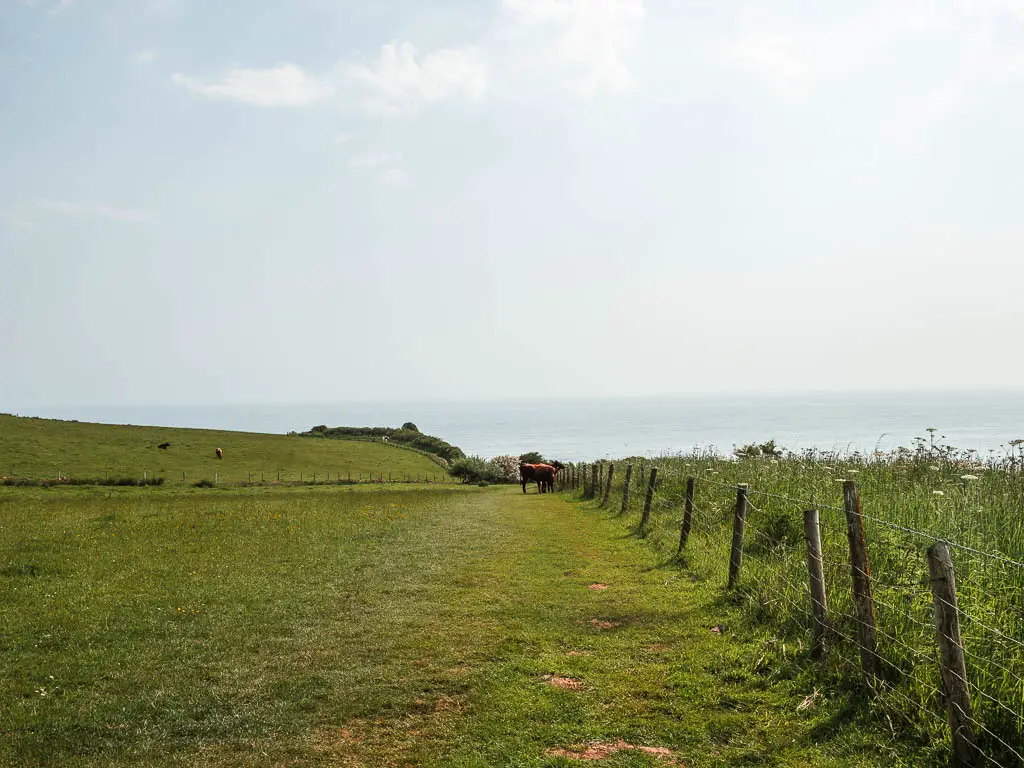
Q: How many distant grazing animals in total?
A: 2